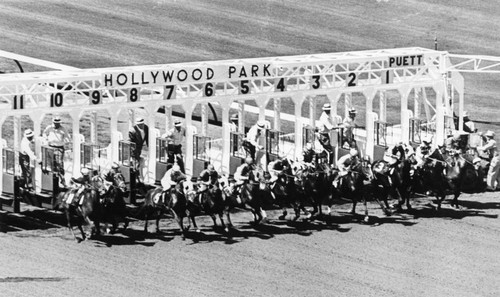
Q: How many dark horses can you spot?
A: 11